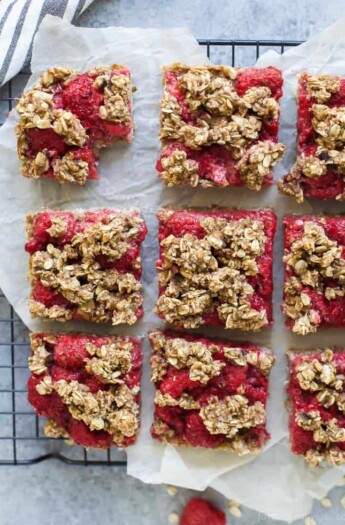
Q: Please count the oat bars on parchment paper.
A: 9